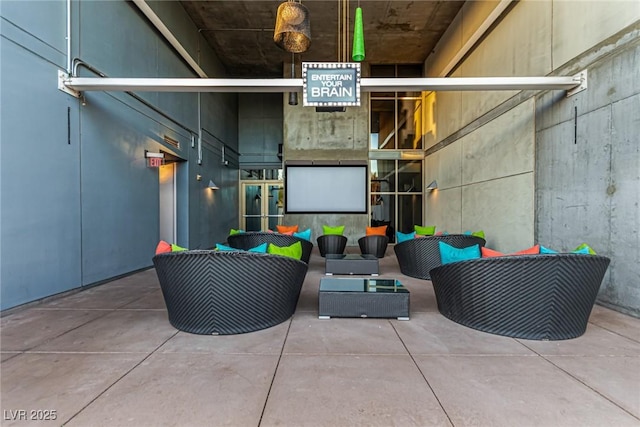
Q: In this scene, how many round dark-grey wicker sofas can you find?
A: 4